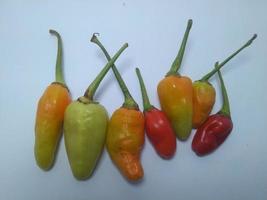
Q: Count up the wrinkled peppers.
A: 1